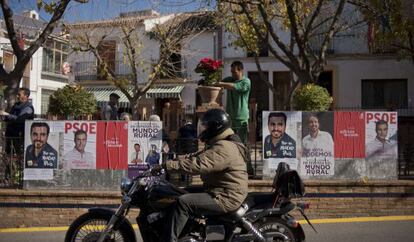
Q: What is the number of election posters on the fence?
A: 8